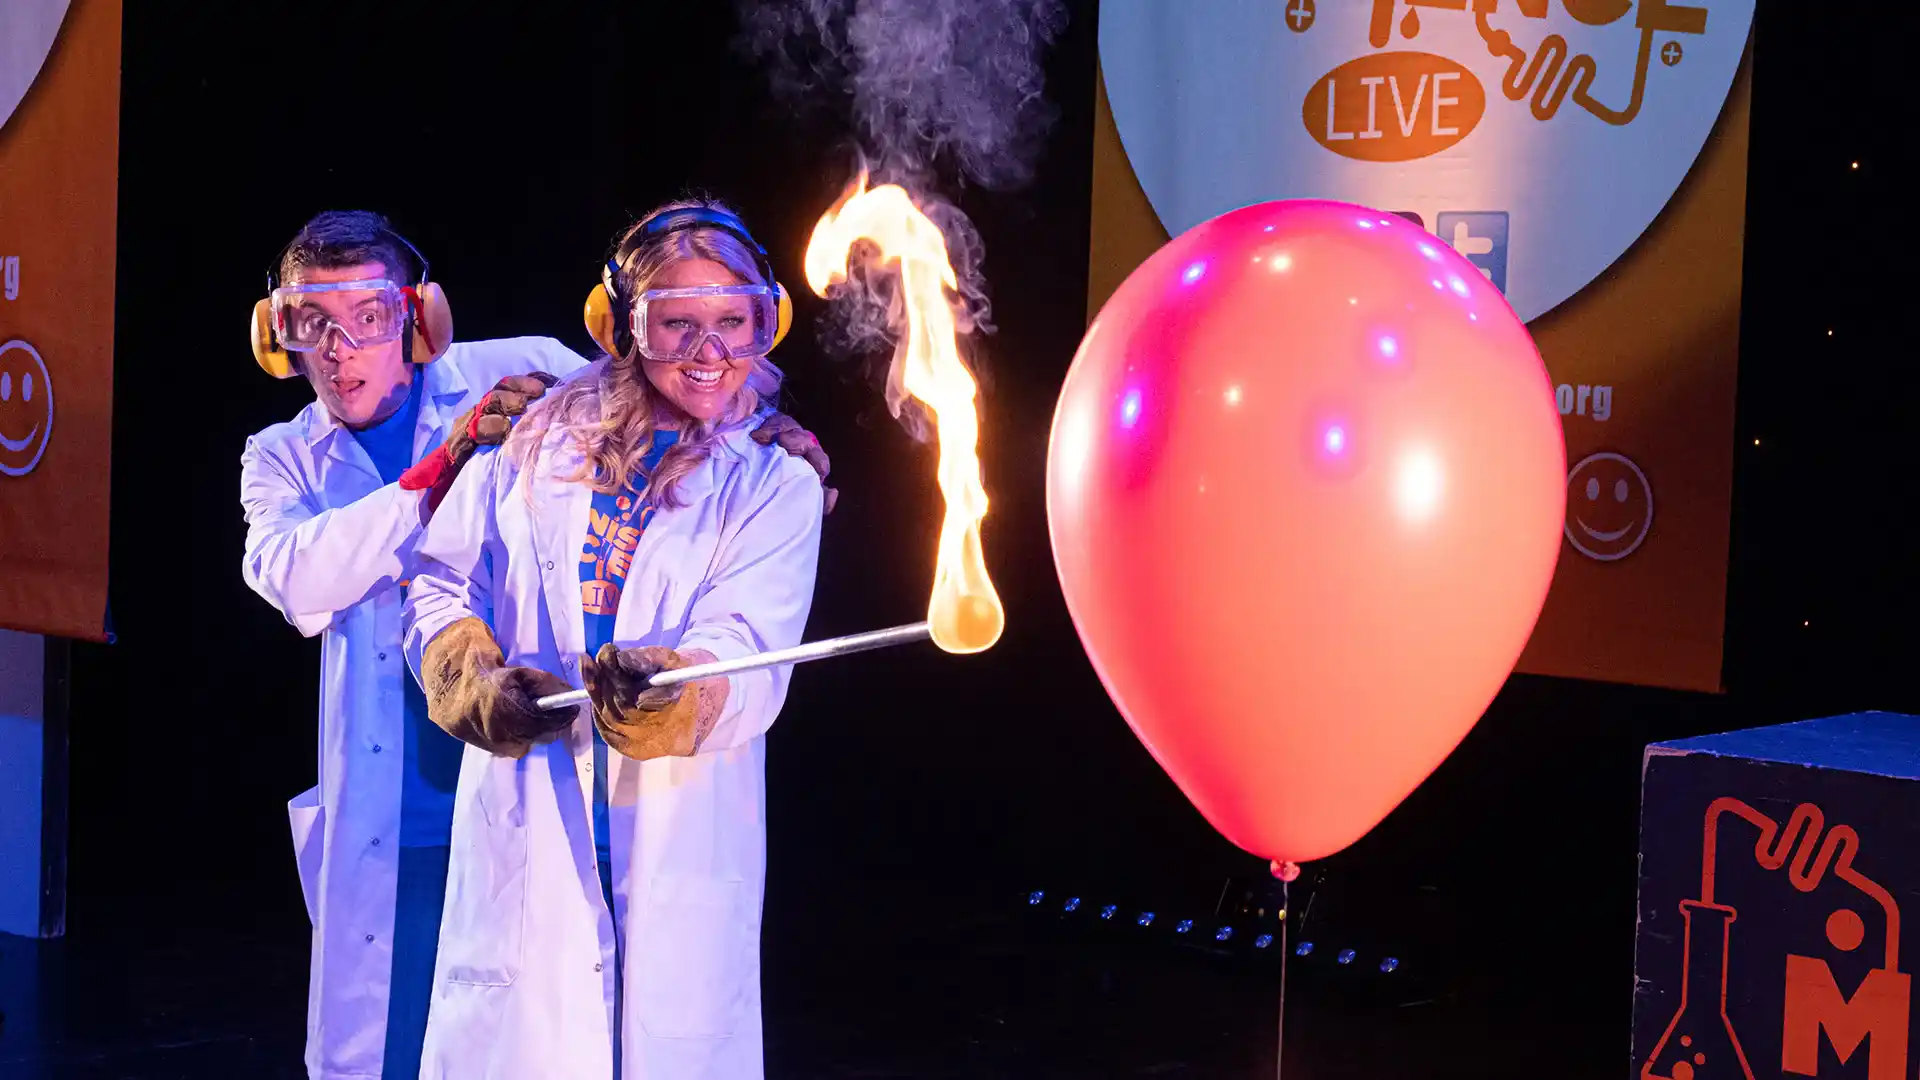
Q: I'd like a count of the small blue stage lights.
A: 10